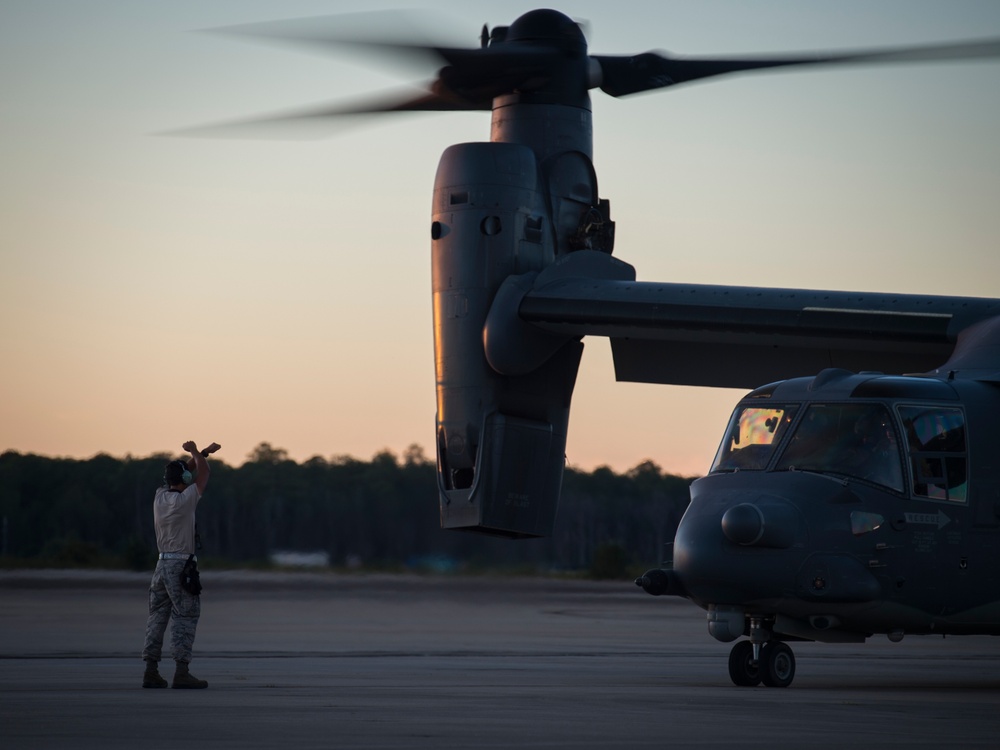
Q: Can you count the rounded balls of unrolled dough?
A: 0